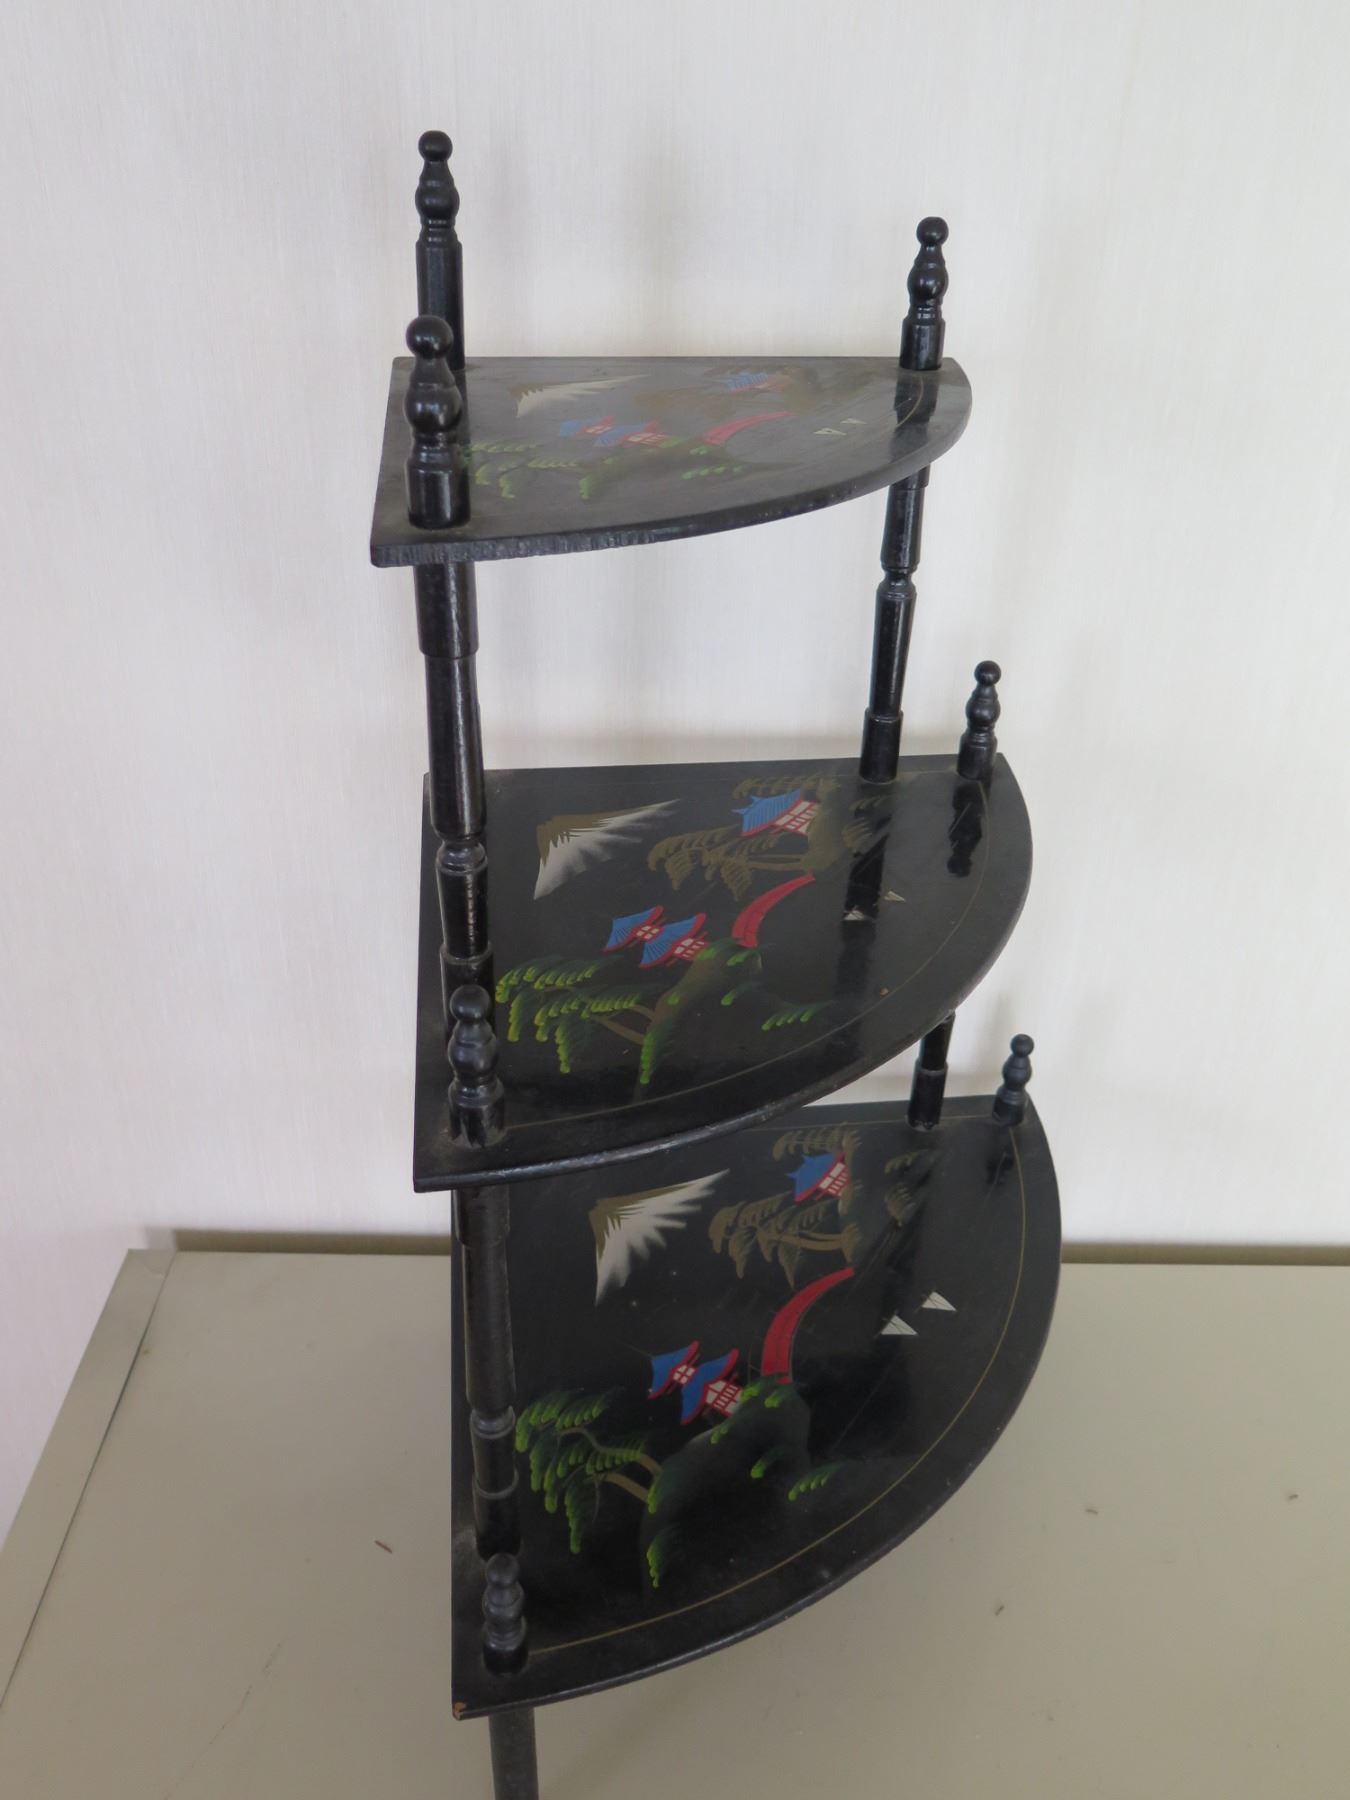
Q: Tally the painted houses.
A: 9